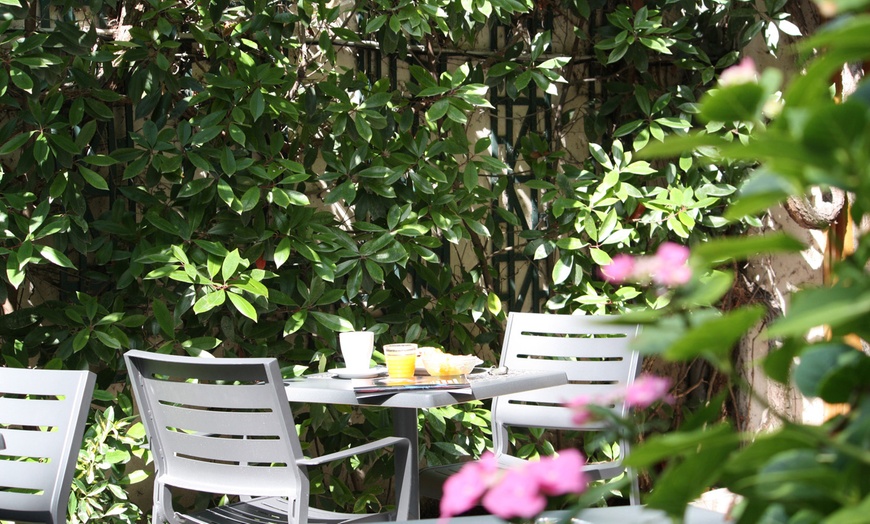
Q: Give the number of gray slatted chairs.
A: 3